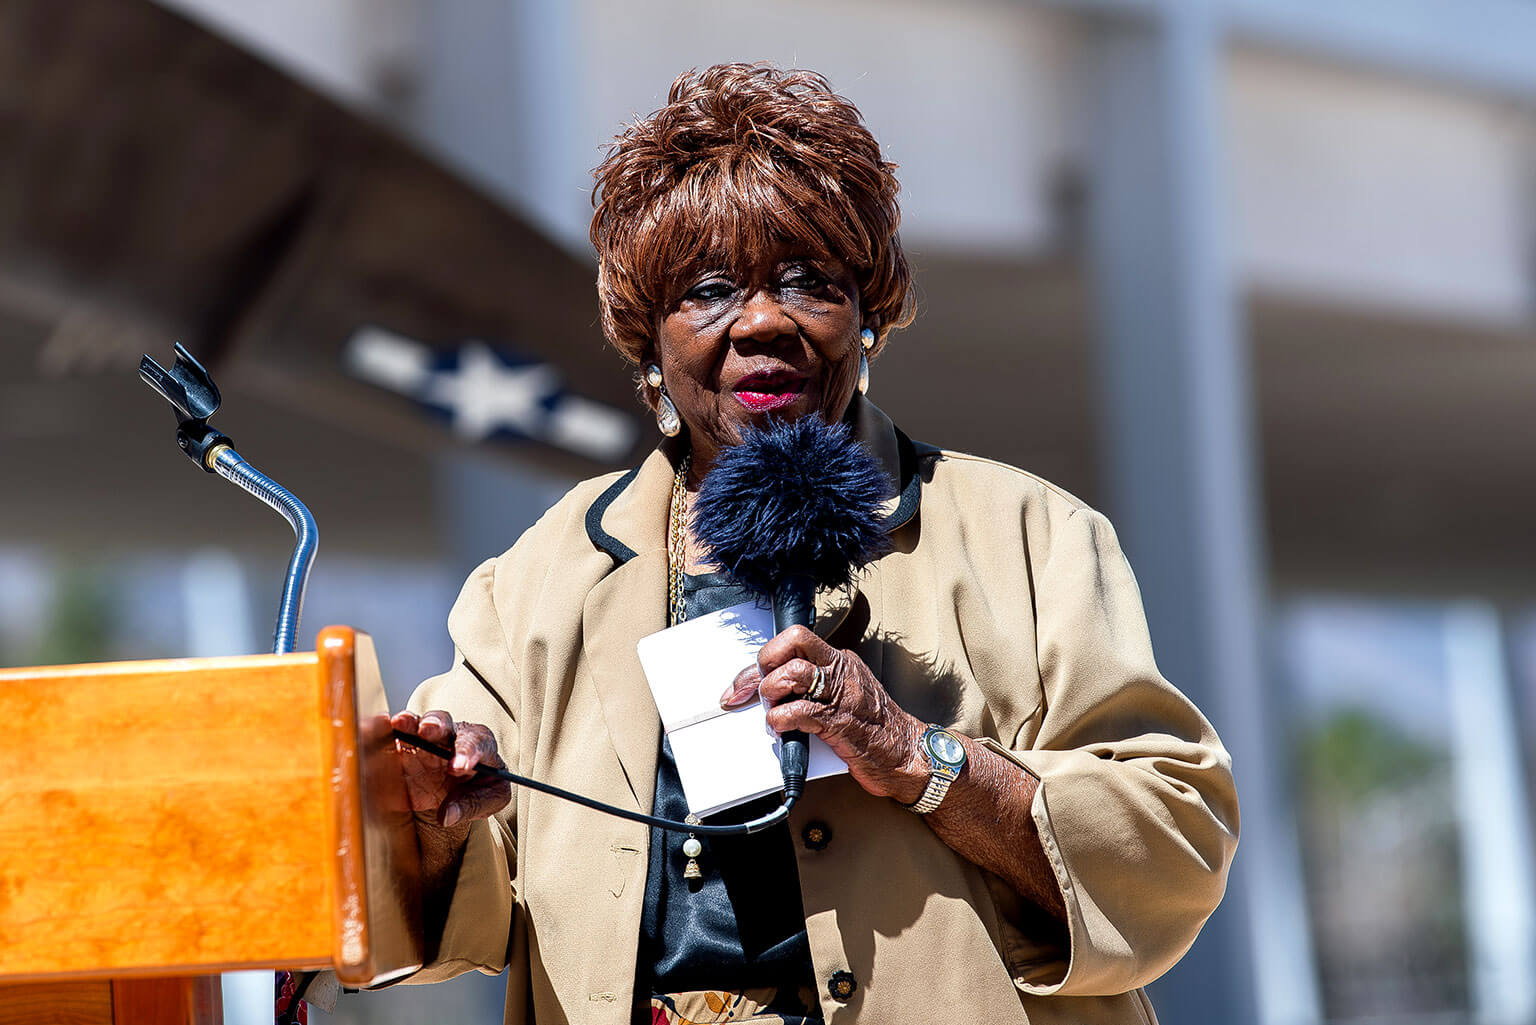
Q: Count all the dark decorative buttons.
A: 2